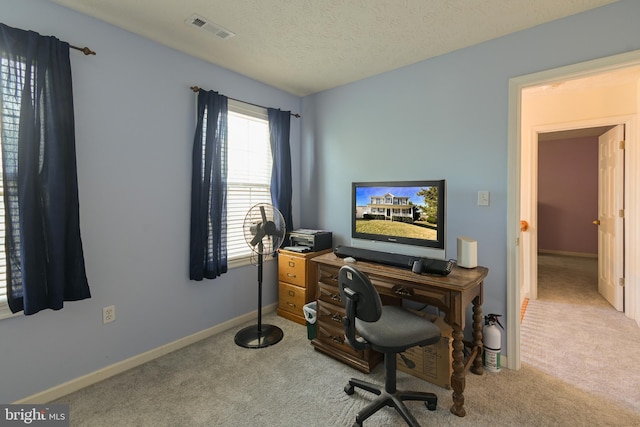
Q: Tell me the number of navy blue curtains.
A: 3